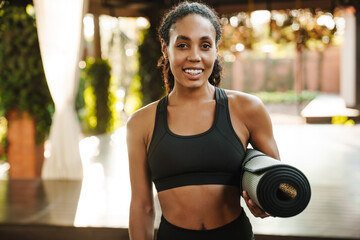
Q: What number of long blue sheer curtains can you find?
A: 0